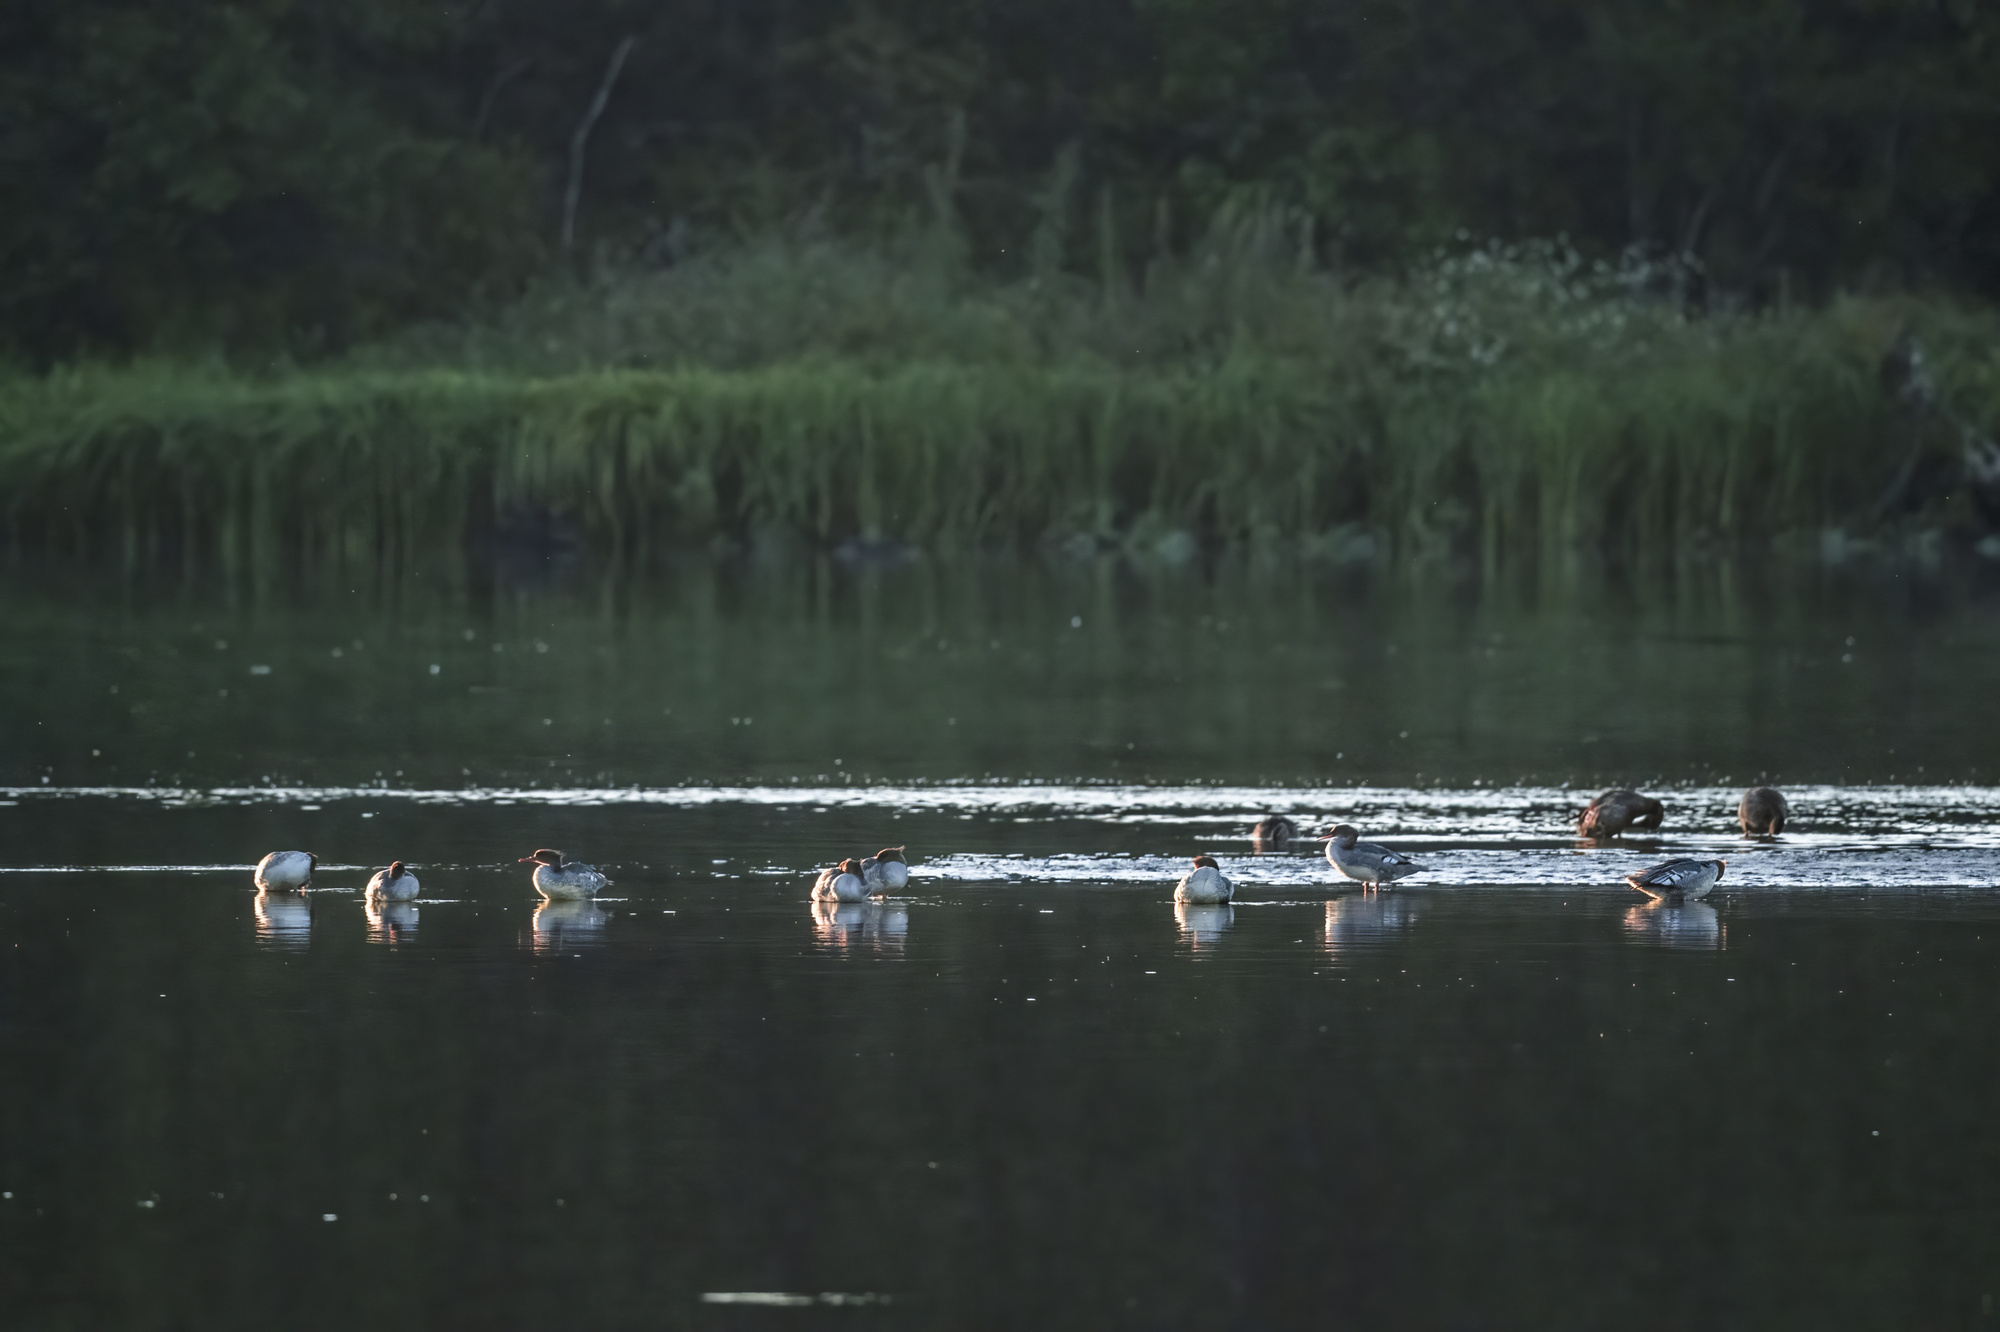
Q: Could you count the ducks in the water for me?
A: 11